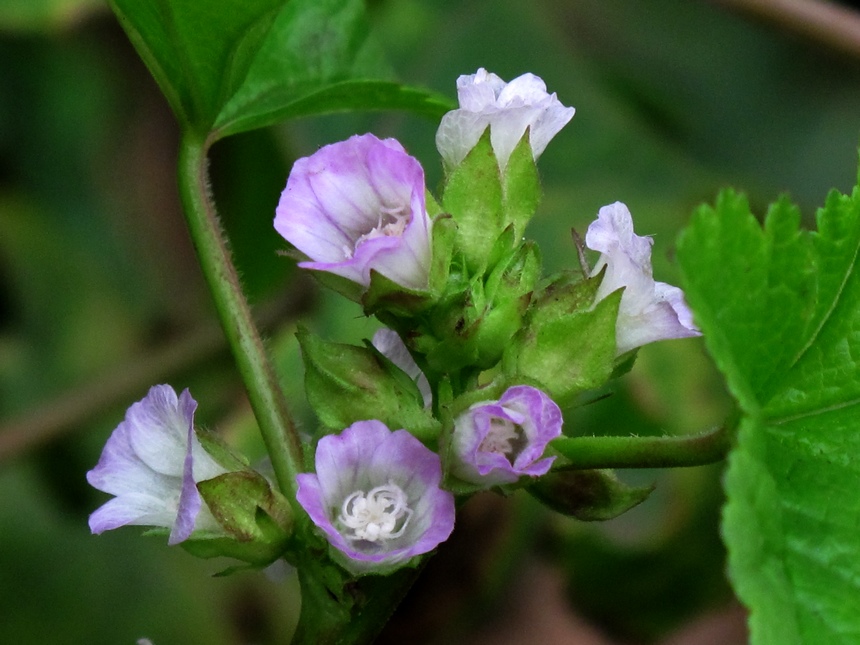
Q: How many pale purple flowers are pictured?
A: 6